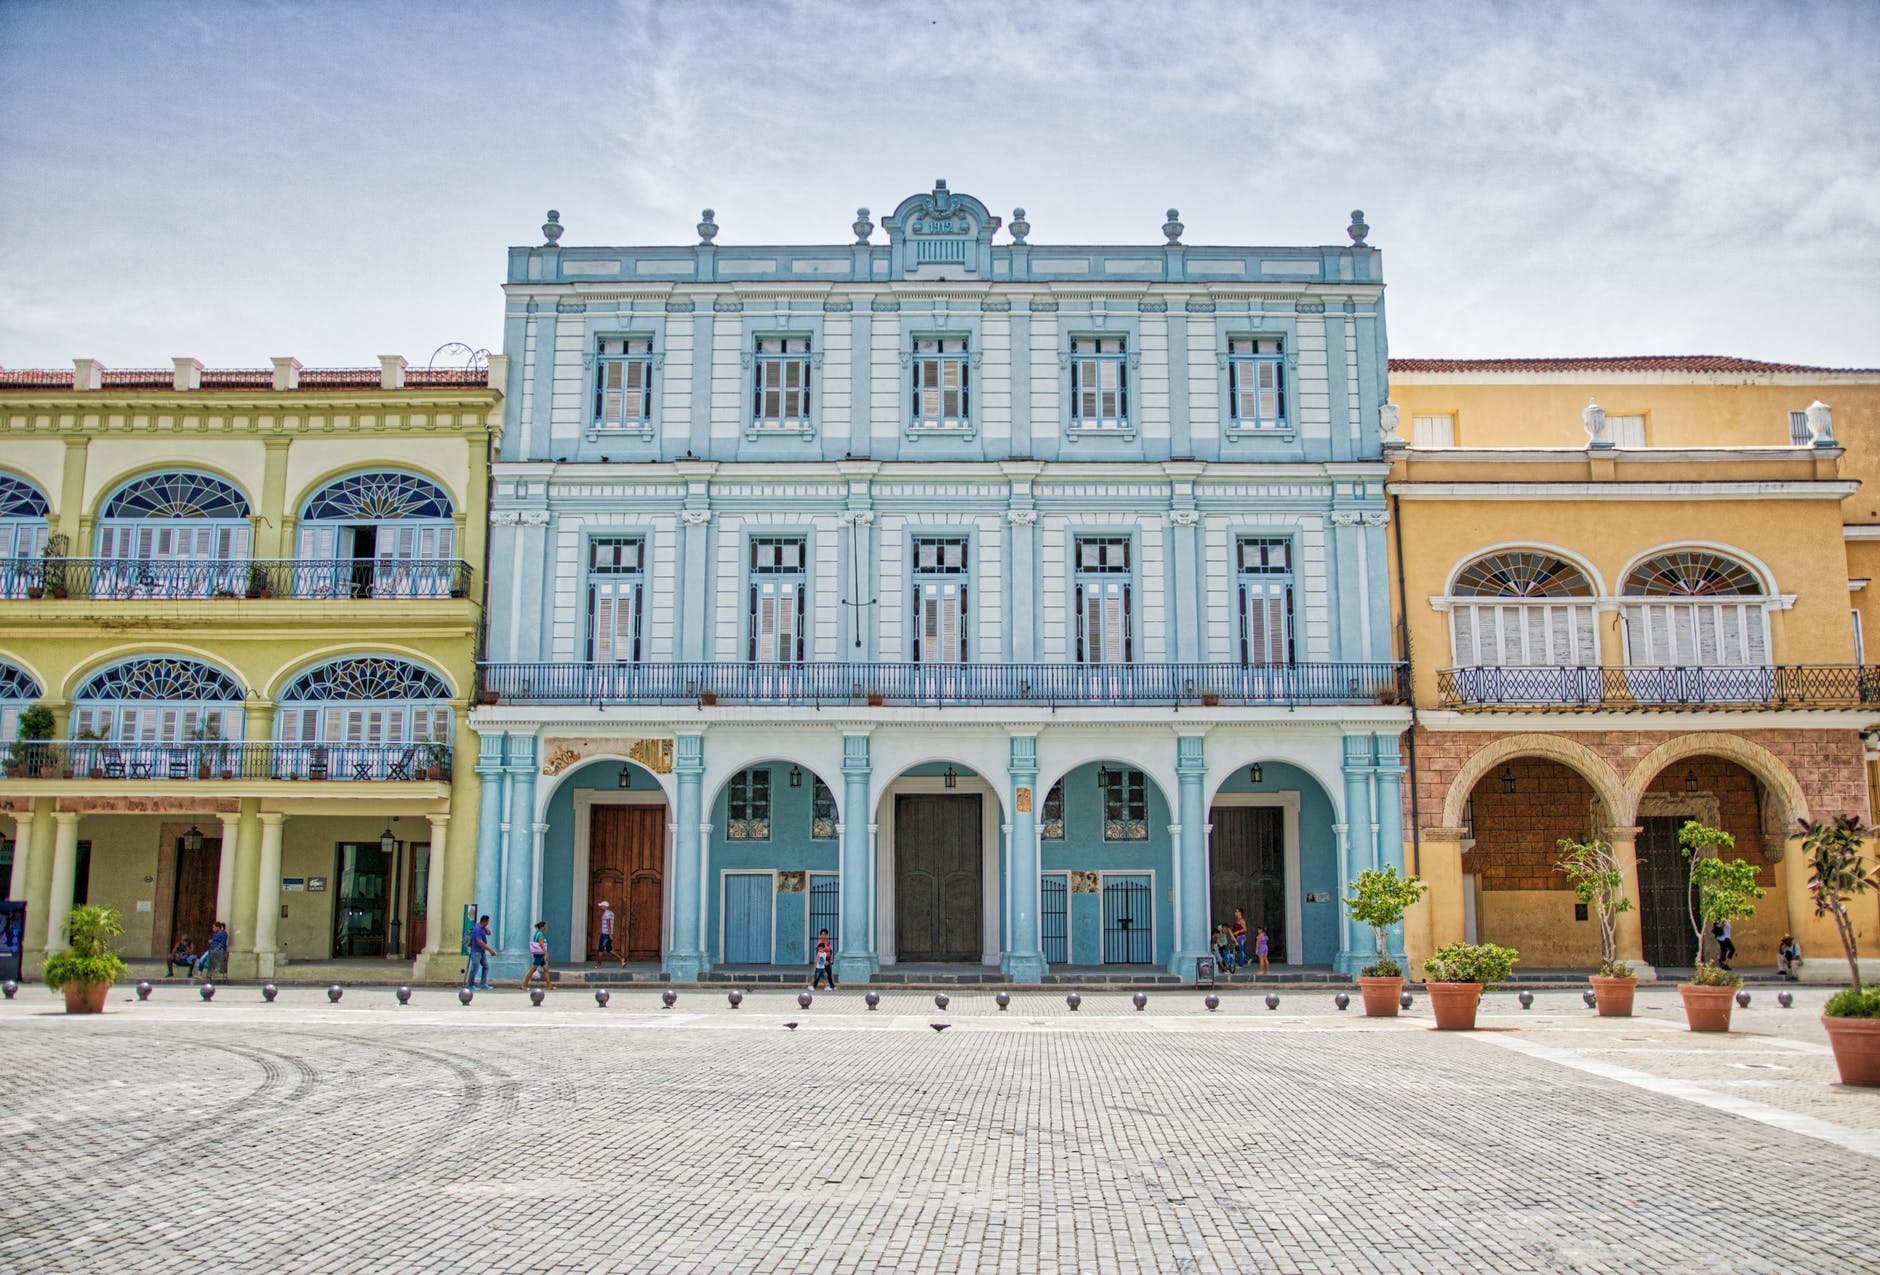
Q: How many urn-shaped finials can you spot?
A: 9